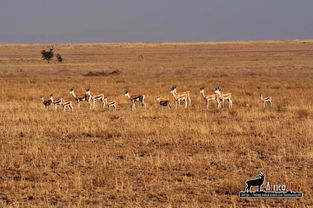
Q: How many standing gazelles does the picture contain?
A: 12